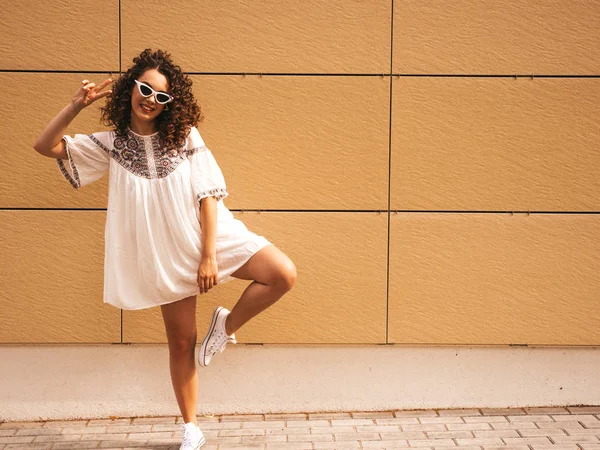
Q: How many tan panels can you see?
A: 9